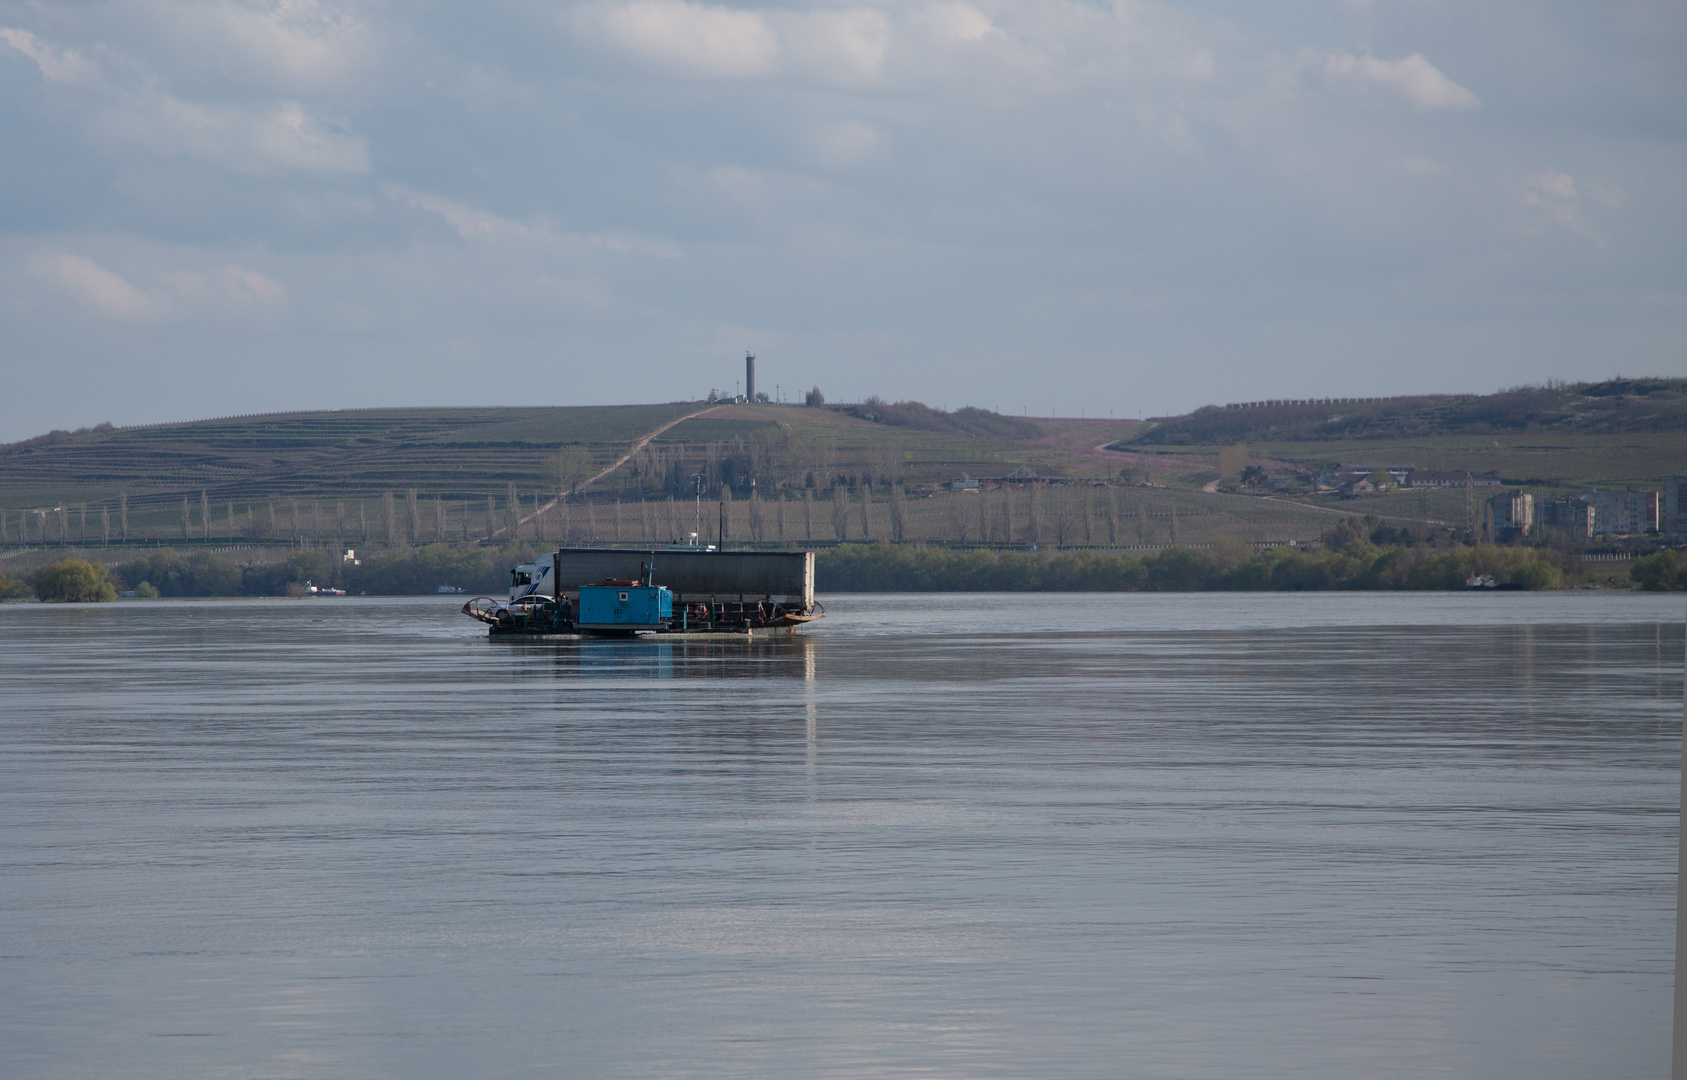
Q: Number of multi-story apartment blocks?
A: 4